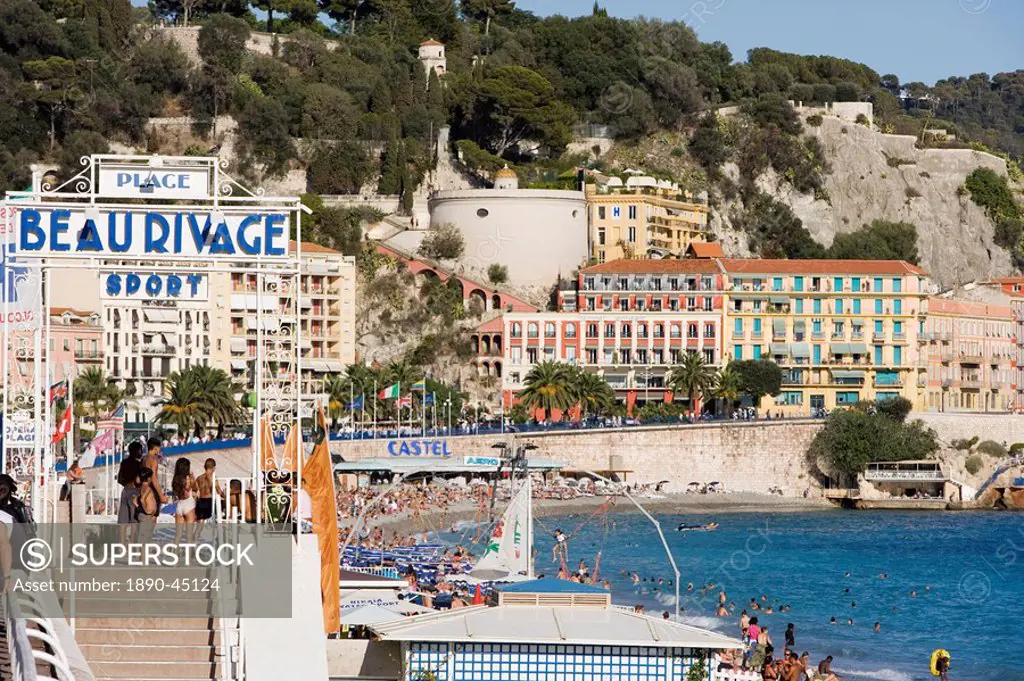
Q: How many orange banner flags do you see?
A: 3